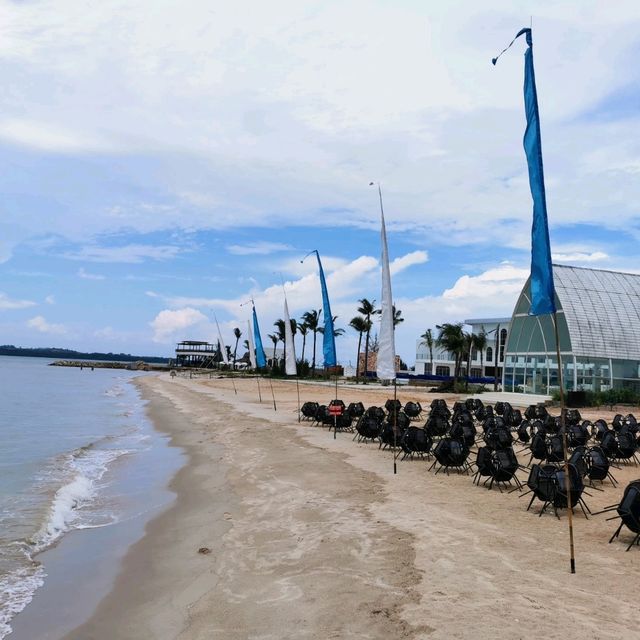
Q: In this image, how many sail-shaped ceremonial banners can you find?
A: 7